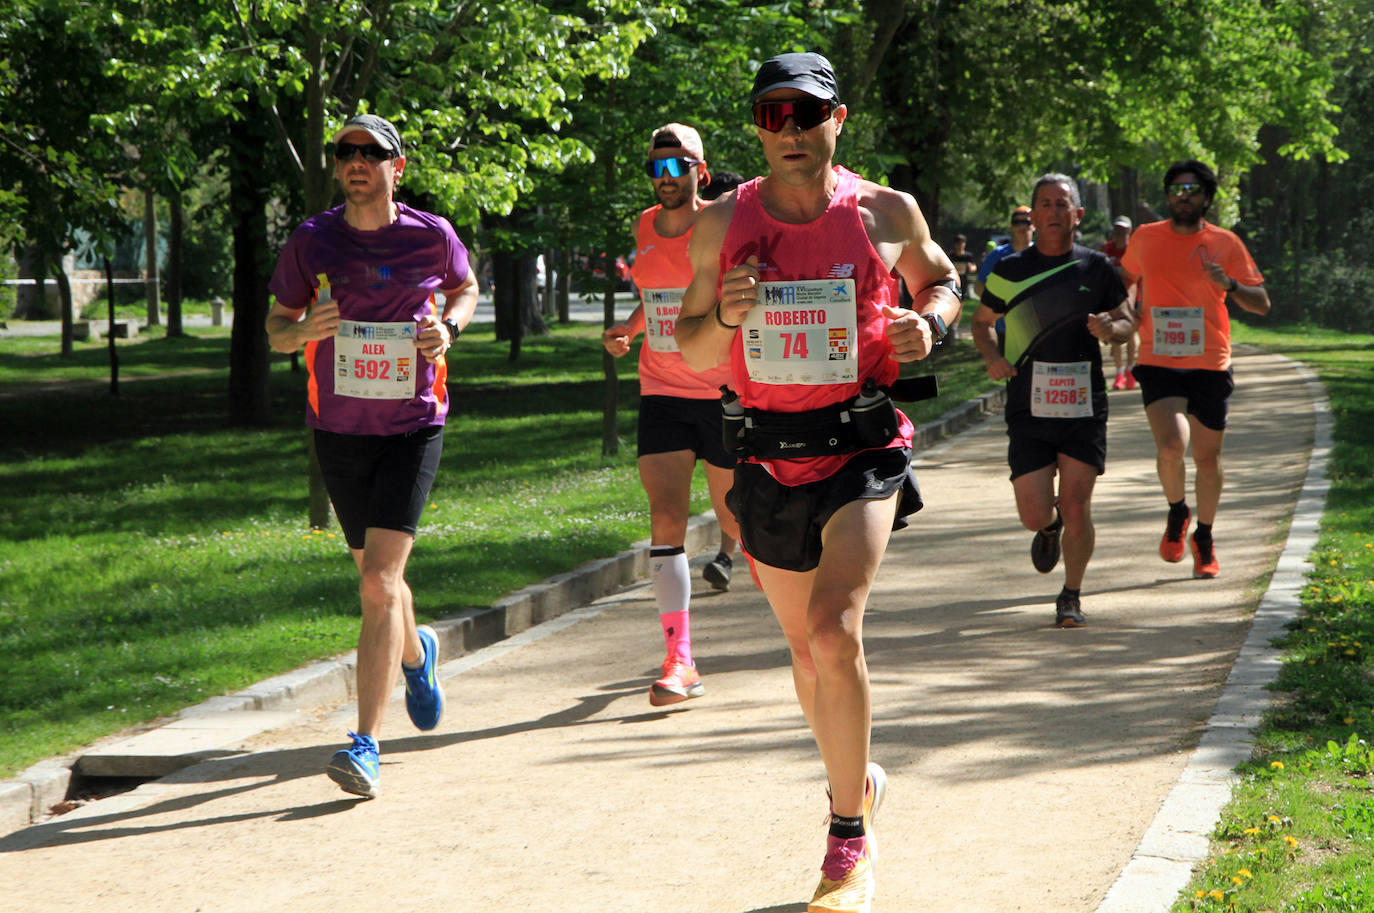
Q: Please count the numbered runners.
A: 5